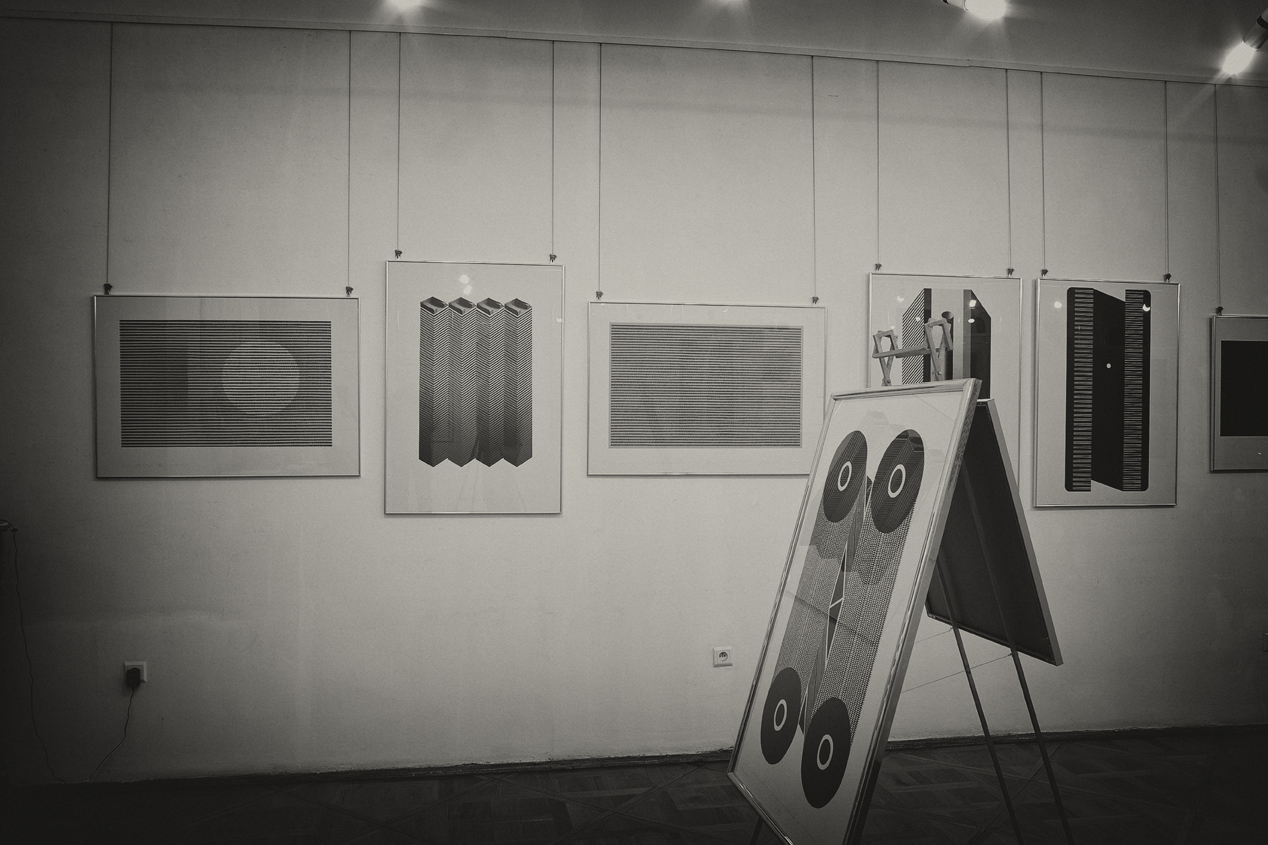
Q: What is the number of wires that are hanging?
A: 11